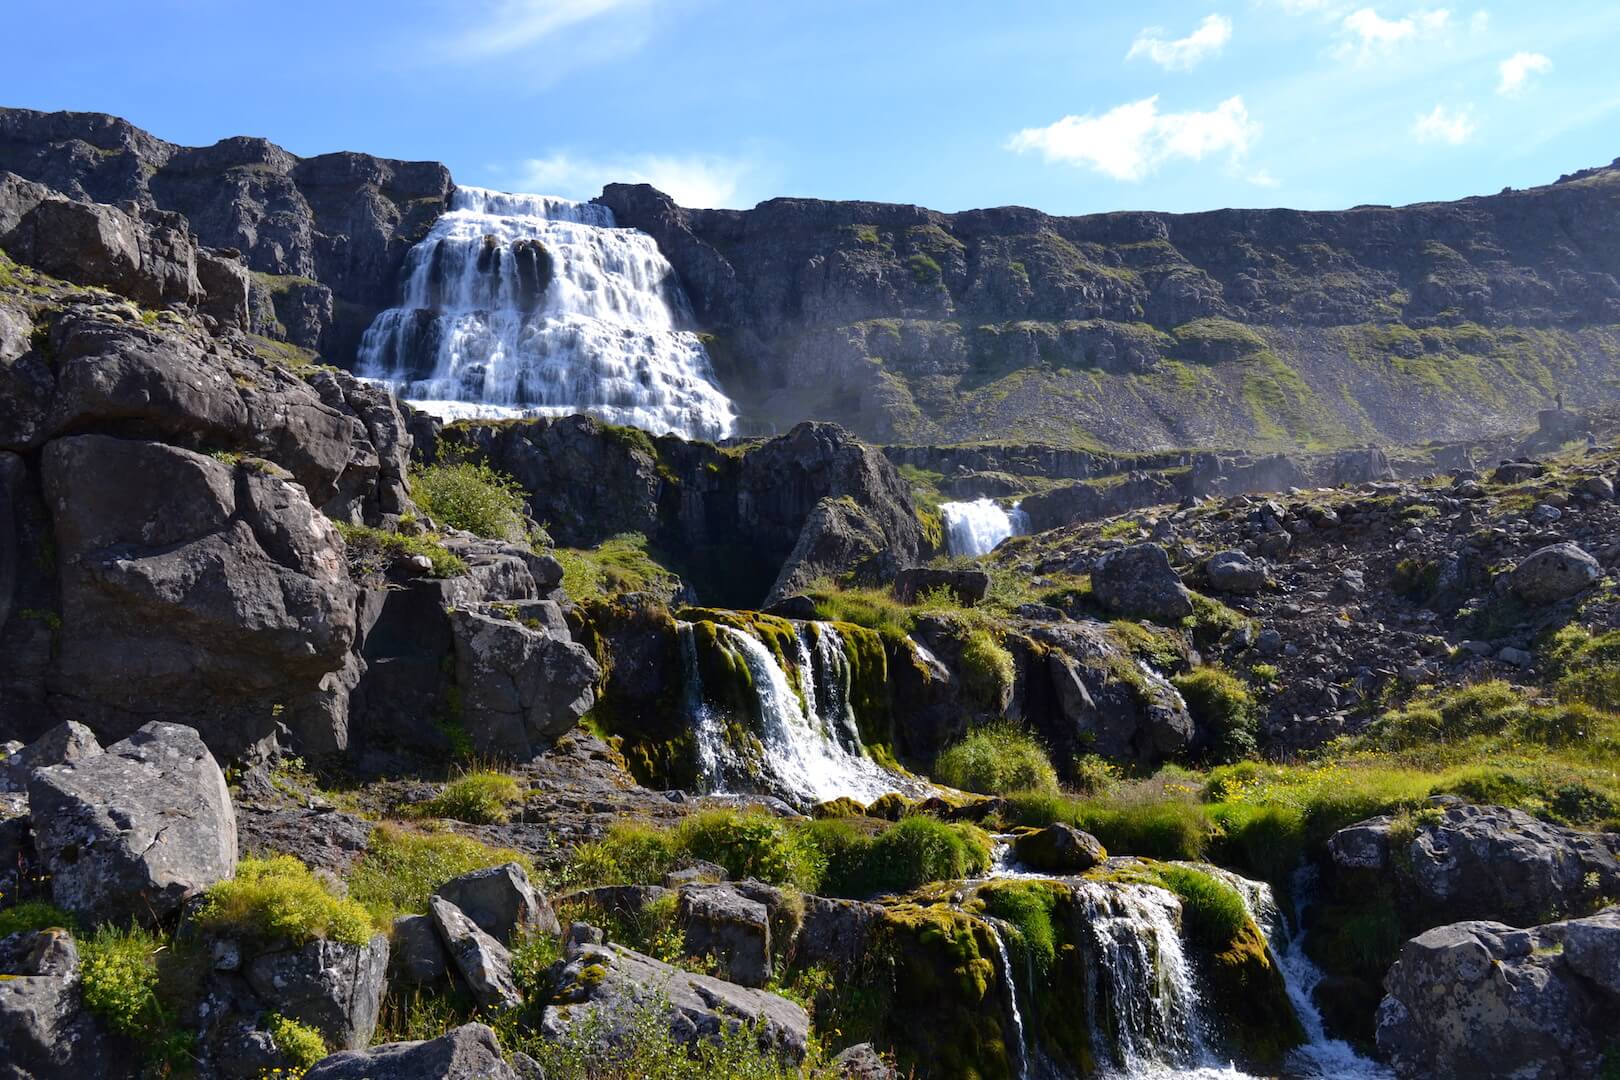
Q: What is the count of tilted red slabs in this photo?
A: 0